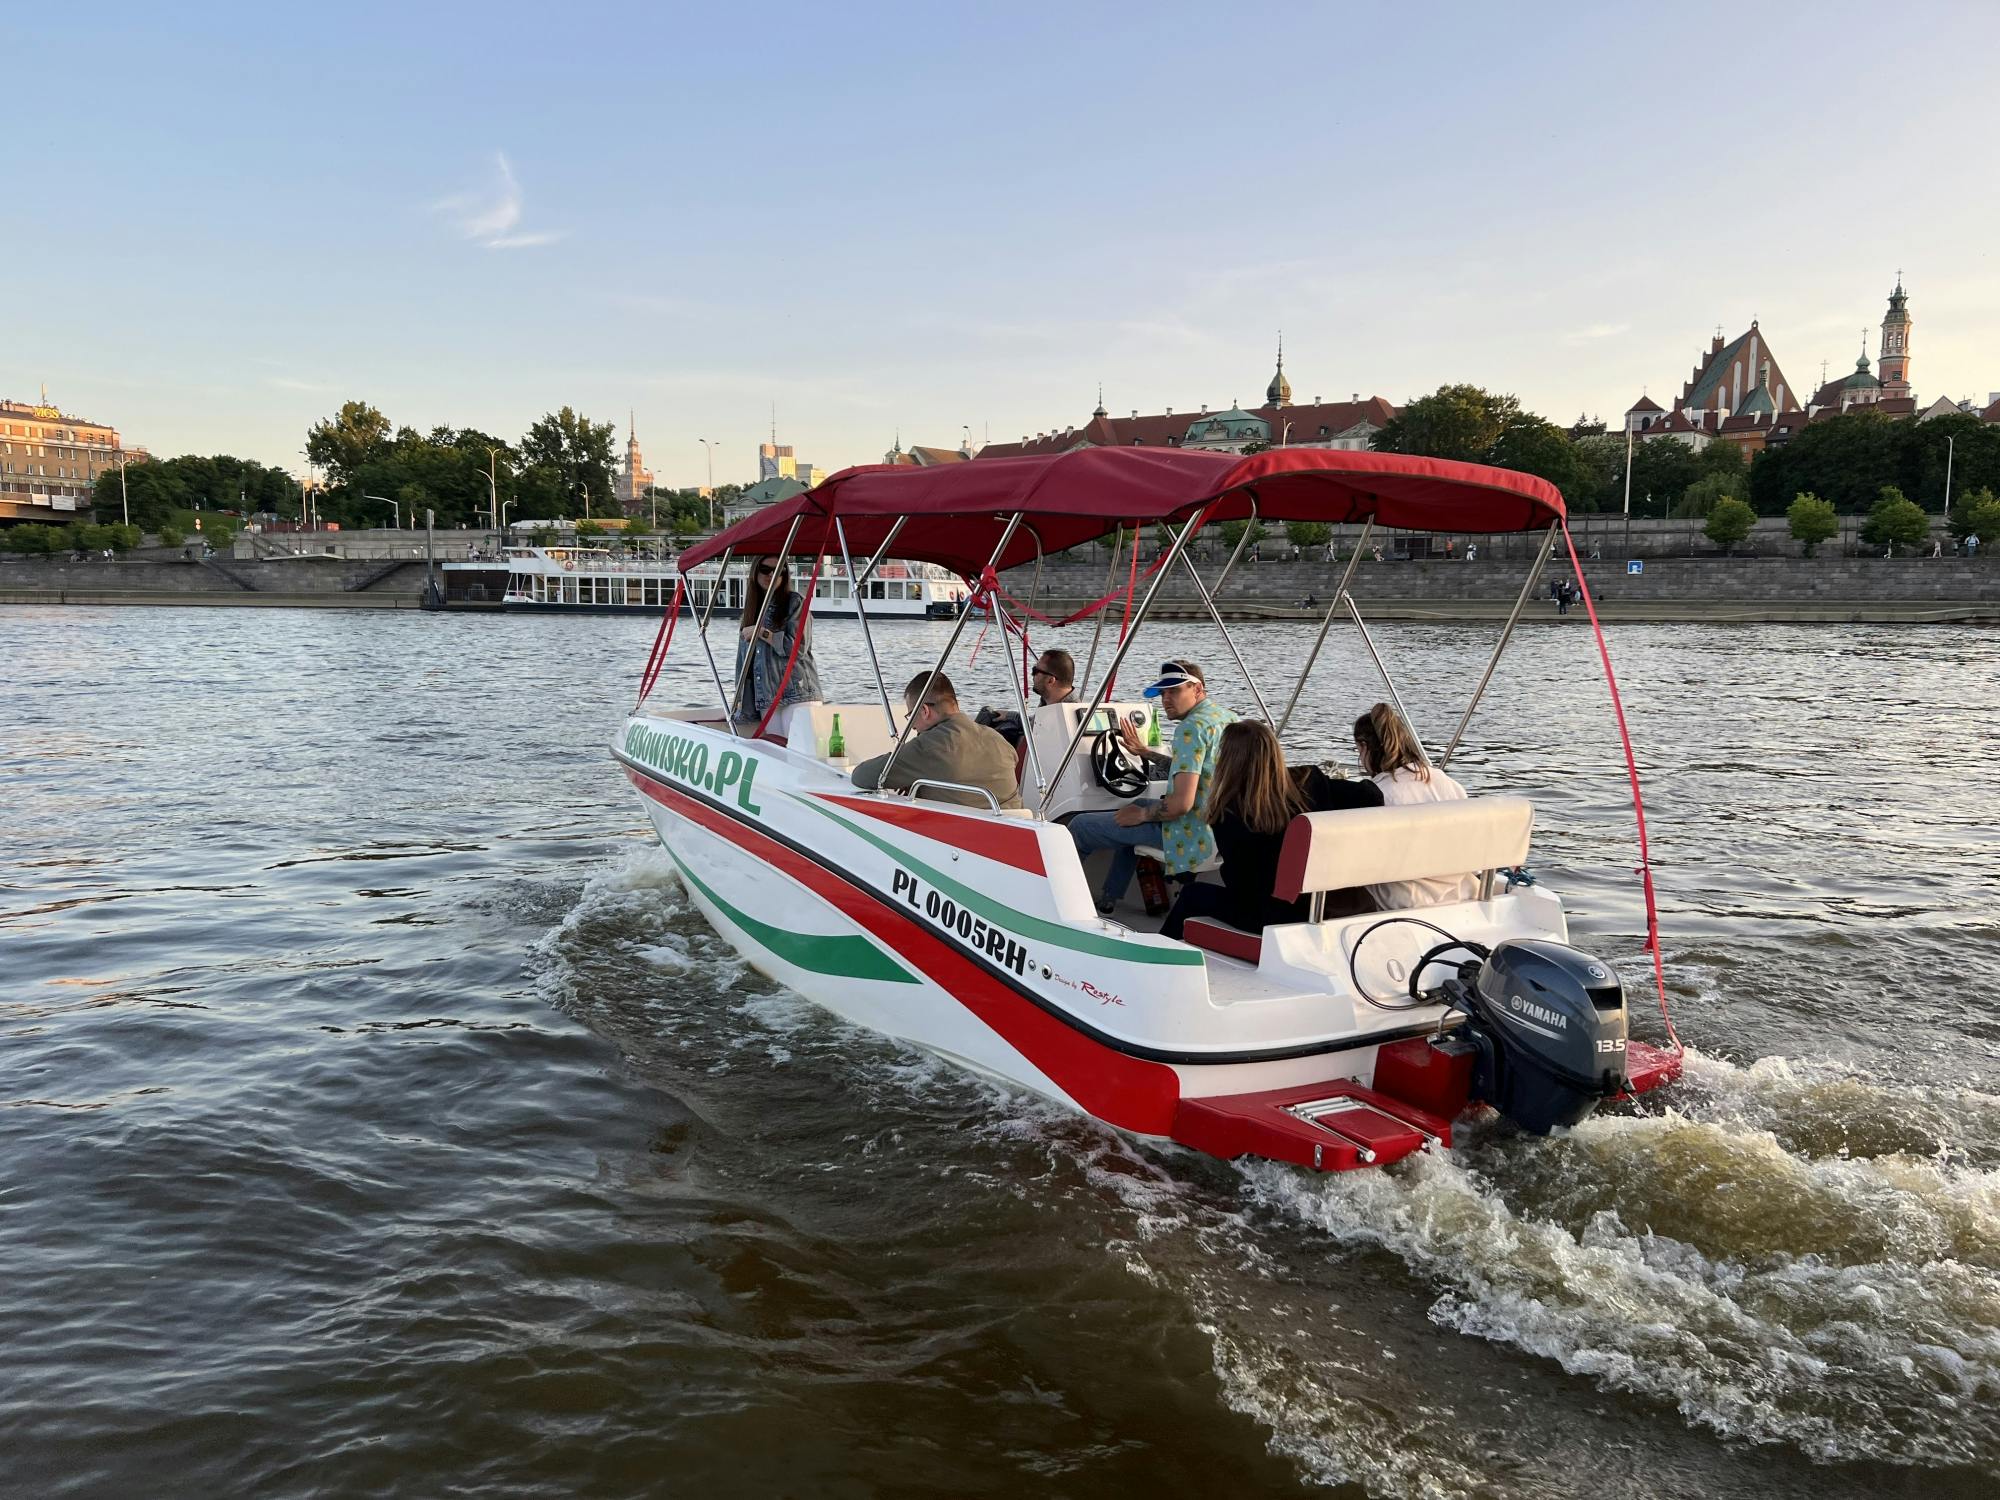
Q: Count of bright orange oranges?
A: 0